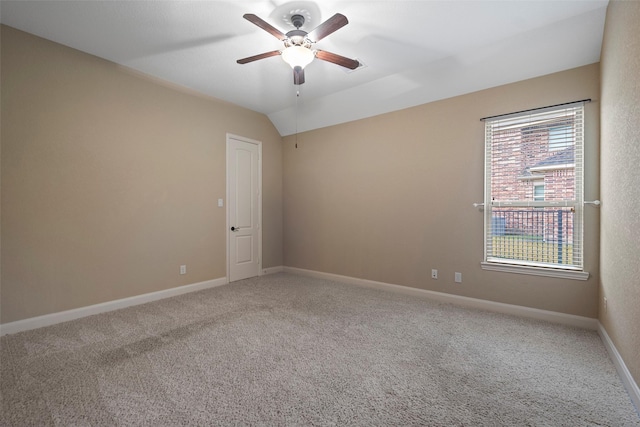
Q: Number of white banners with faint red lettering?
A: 0